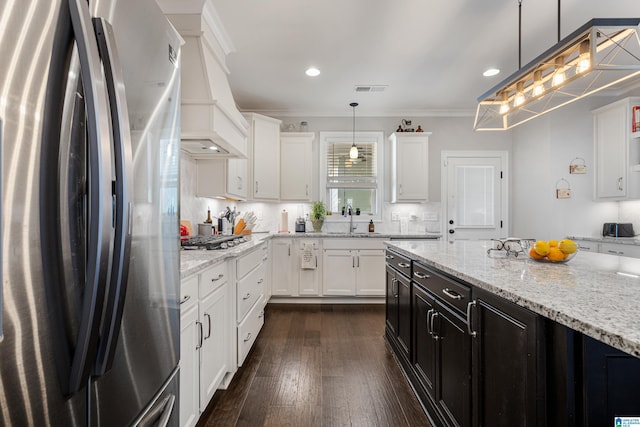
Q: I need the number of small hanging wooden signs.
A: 2